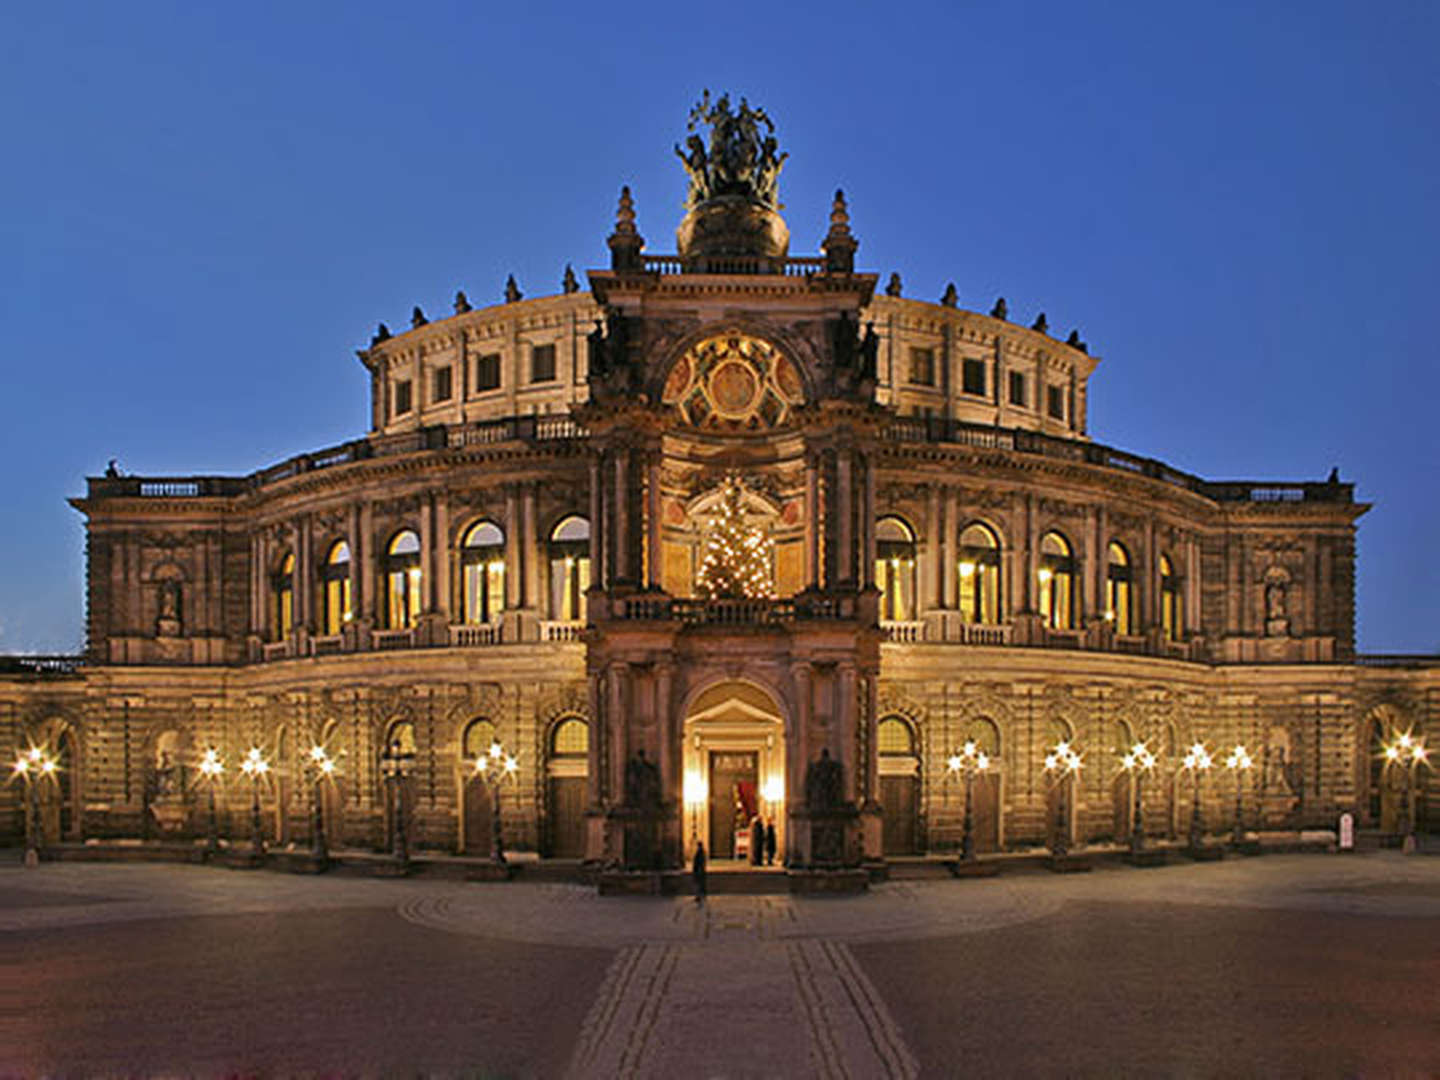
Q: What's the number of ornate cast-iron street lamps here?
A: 12